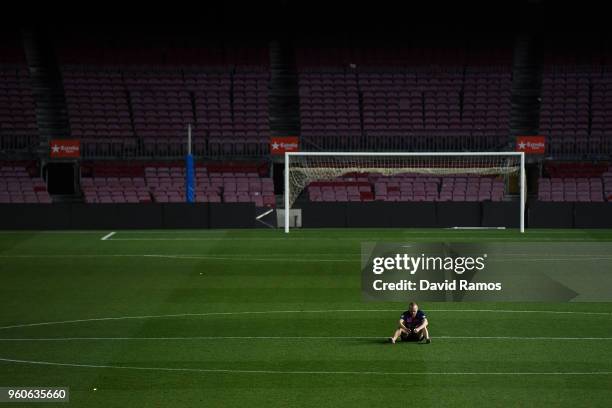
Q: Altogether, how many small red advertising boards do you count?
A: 3